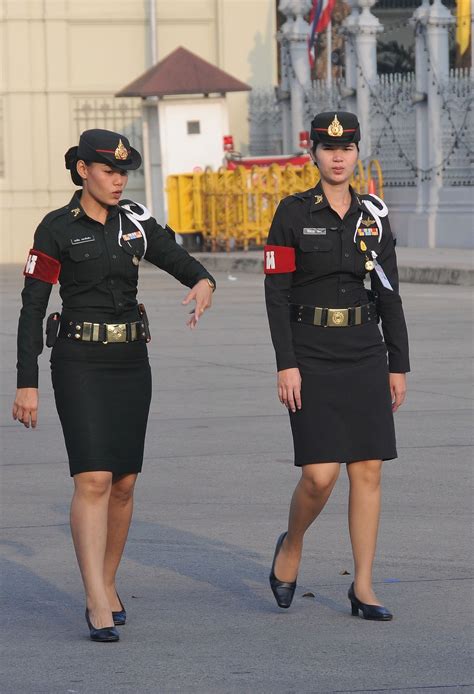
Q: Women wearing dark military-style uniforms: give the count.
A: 2